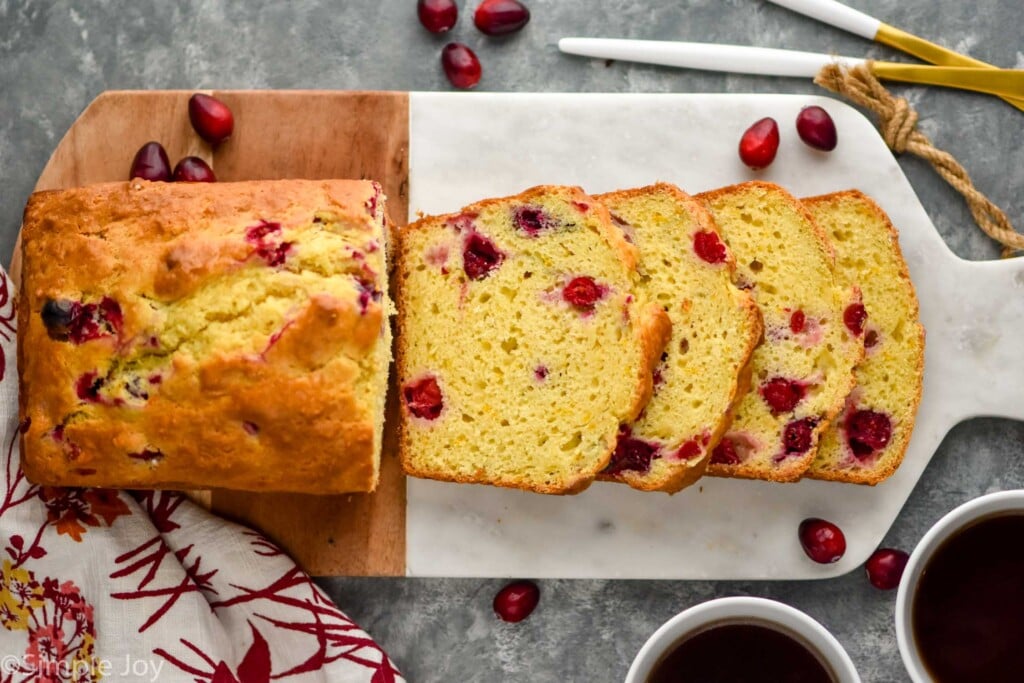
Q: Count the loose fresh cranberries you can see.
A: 11